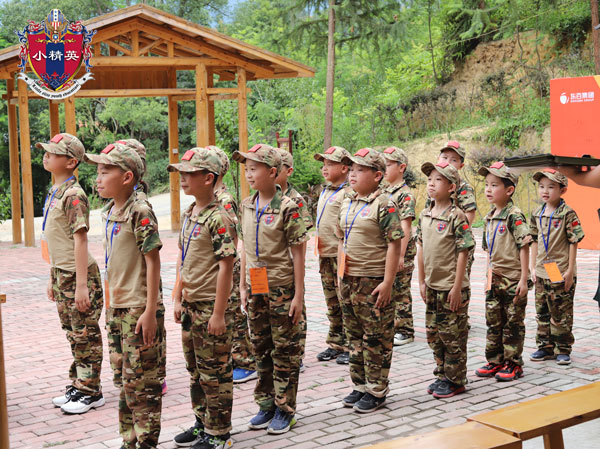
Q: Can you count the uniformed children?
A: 14